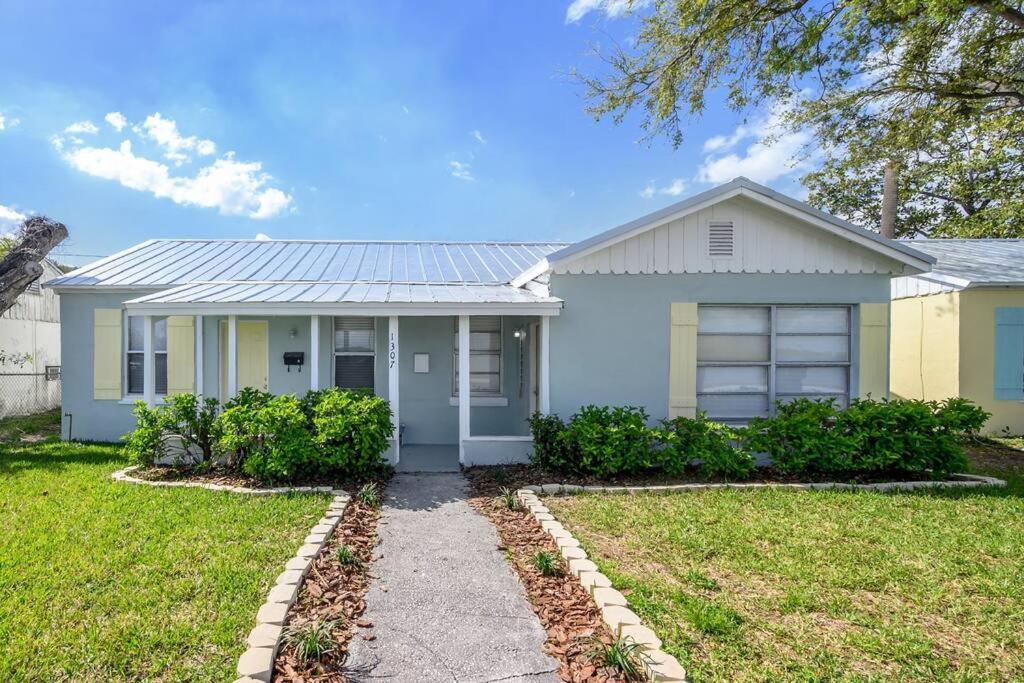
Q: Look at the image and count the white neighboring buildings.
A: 1